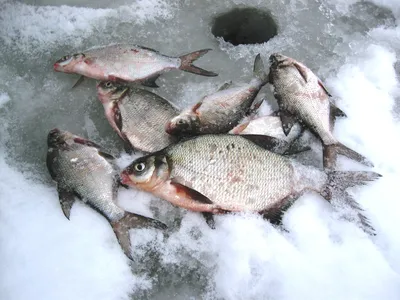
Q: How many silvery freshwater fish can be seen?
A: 7